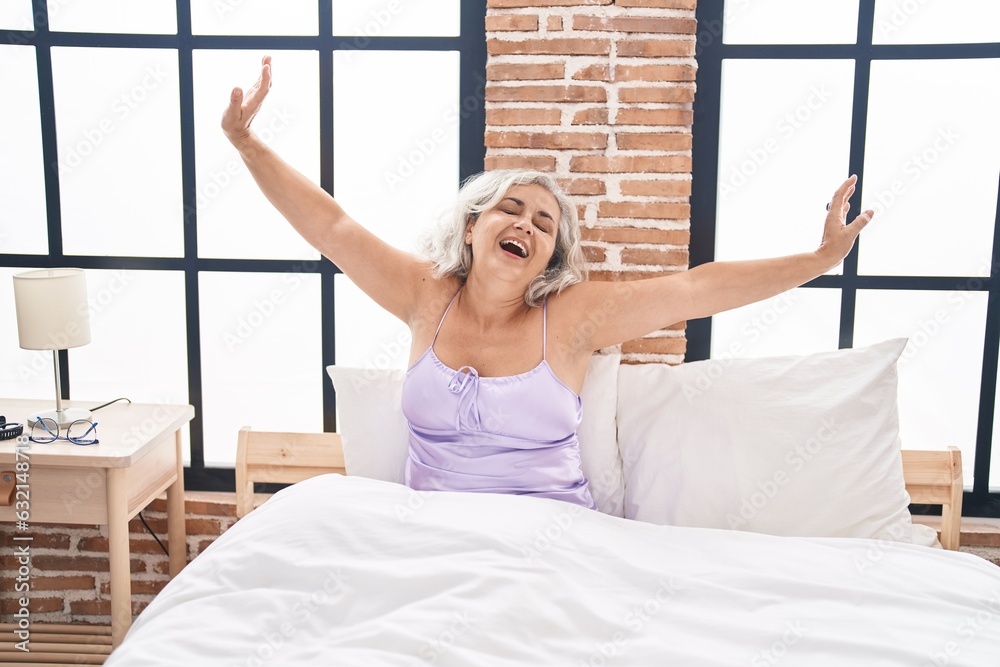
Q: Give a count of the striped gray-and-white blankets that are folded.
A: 0